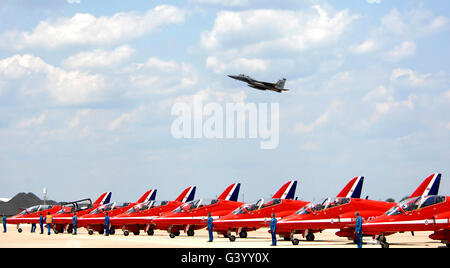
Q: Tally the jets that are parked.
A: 8